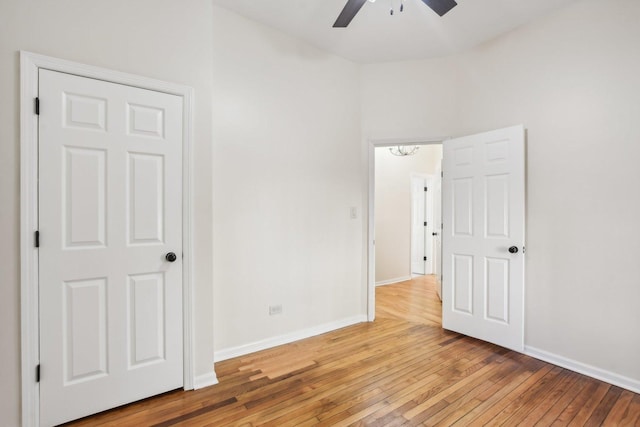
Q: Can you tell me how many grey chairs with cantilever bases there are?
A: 0